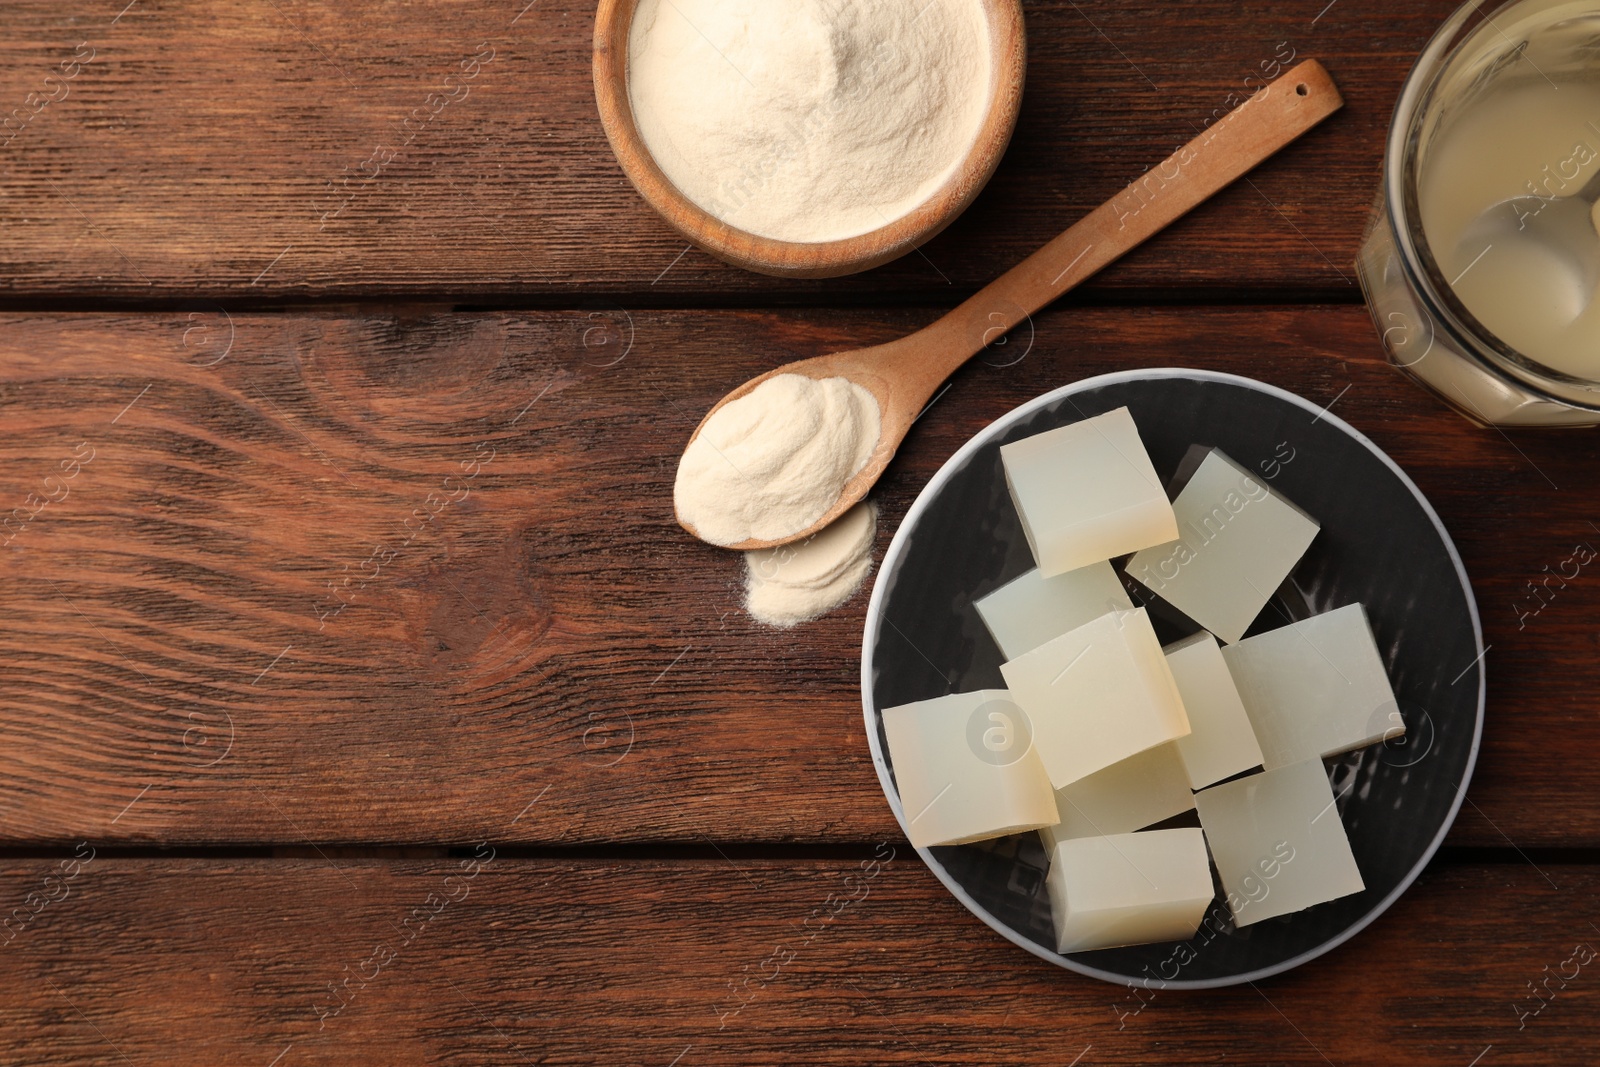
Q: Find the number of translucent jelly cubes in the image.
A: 10